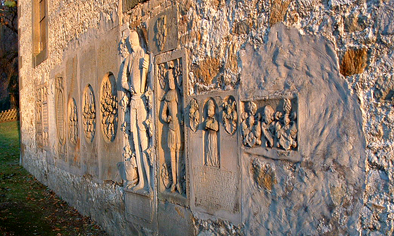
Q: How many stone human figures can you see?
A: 3